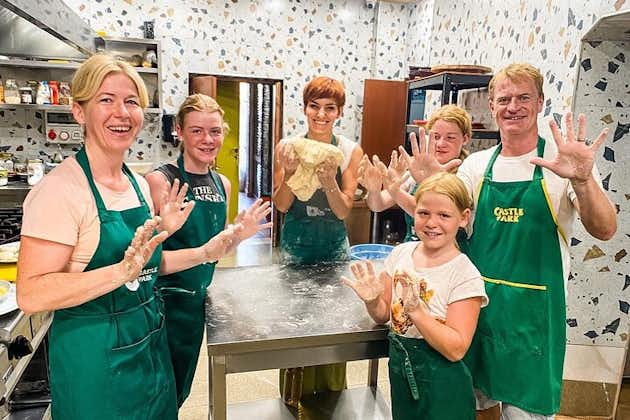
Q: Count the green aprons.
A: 6